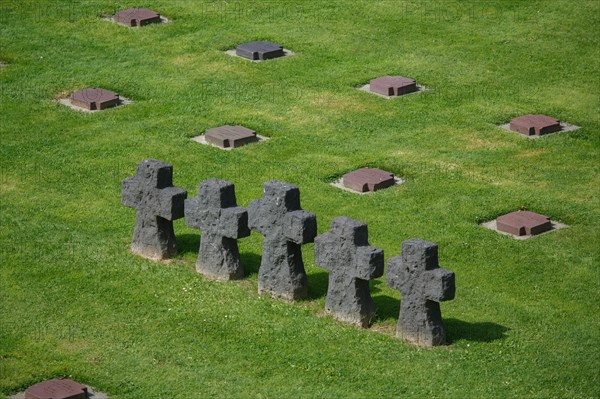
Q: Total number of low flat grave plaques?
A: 9